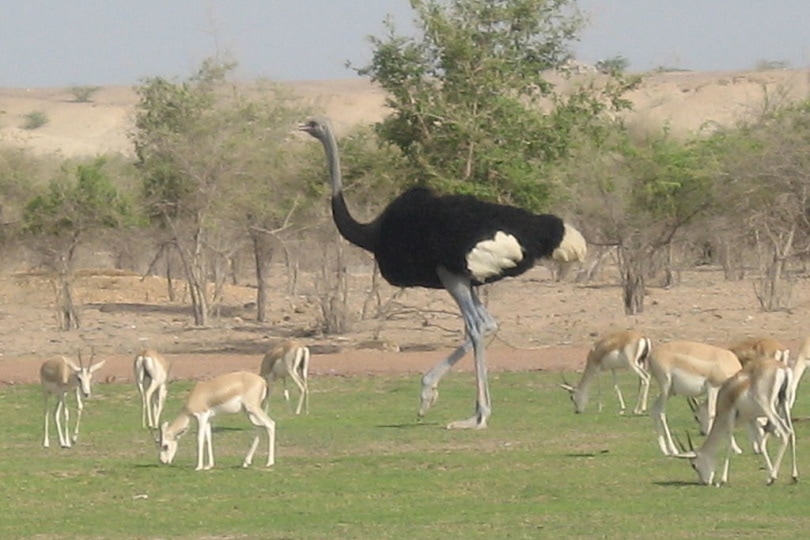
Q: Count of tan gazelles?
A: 9